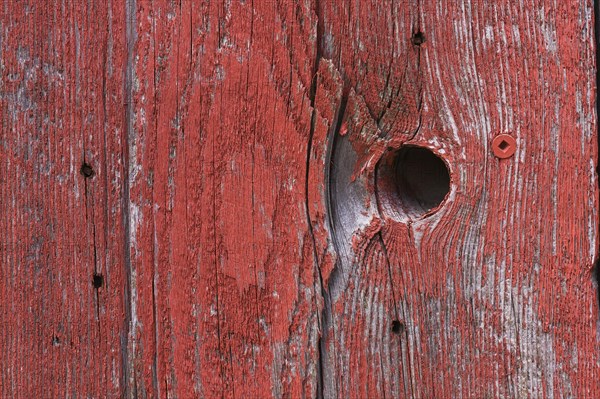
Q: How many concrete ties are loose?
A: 0